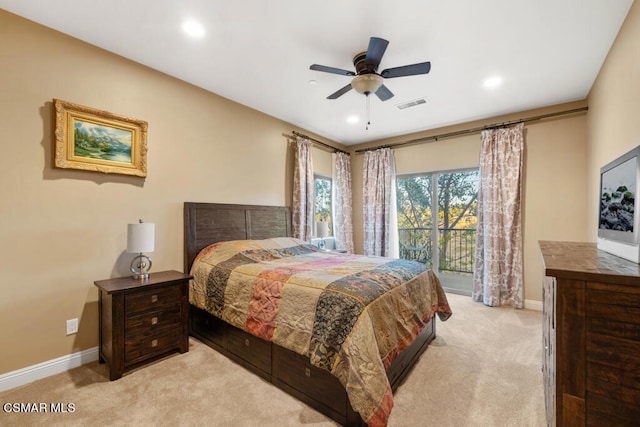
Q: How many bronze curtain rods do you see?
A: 2